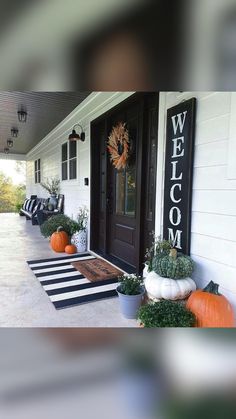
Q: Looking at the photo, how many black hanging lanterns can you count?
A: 4